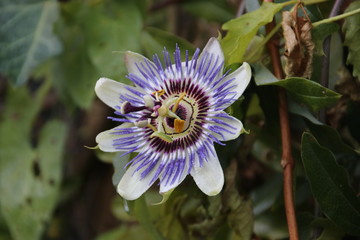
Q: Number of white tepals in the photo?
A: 10